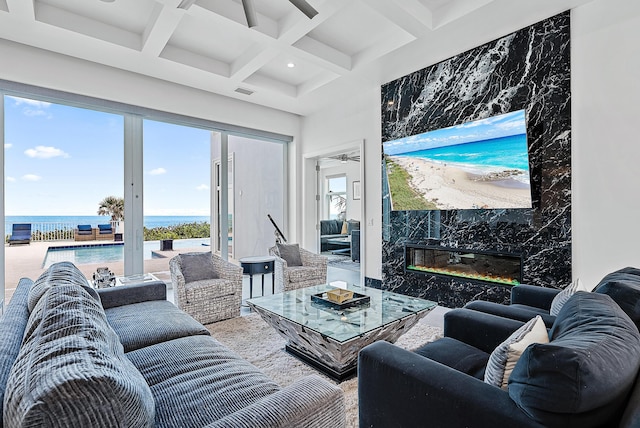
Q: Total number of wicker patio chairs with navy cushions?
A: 2